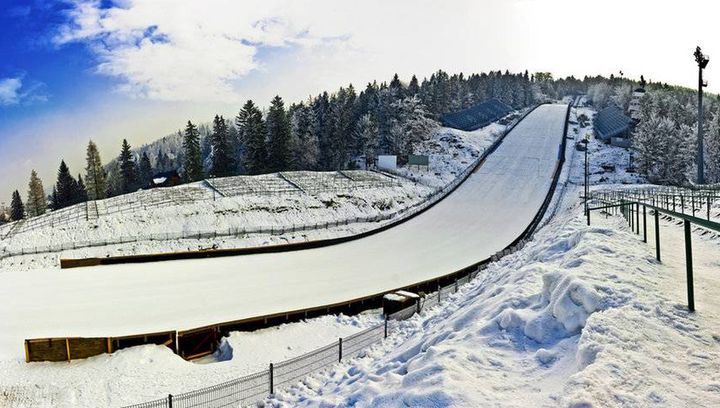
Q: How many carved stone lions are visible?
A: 0